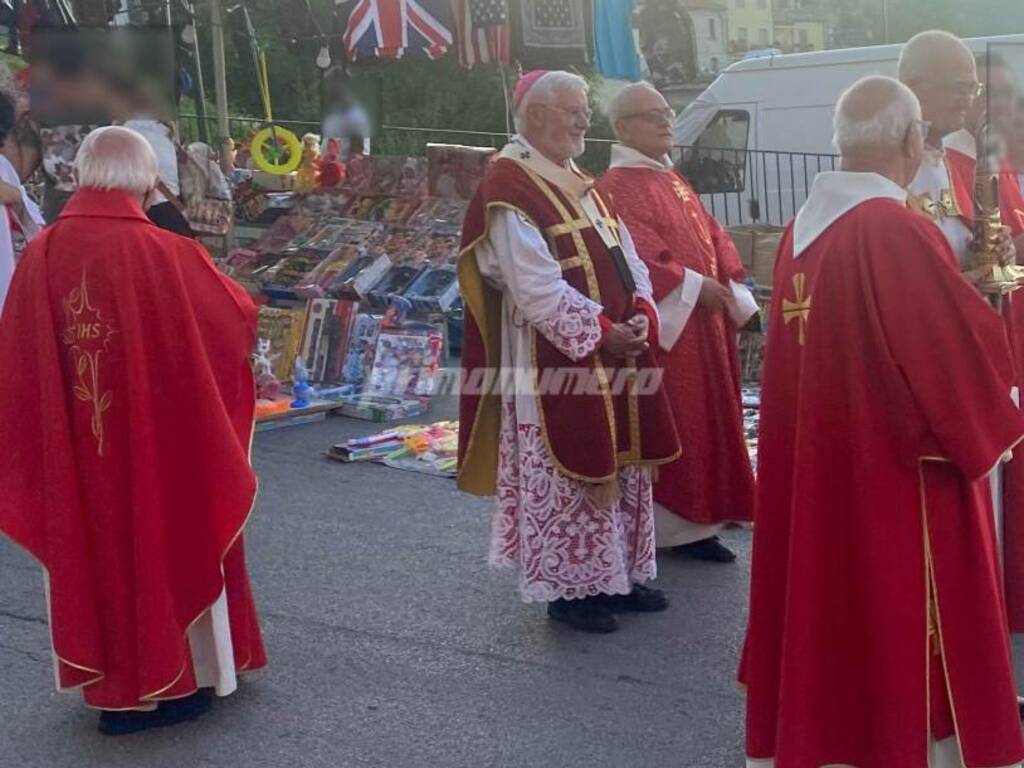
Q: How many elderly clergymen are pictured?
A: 5